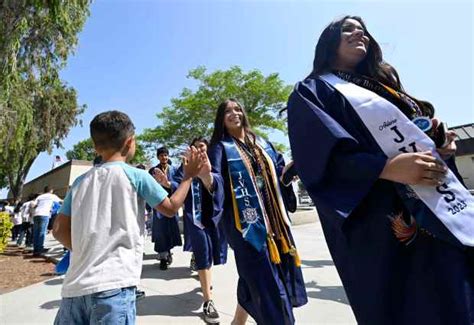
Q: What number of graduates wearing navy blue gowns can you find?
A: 4